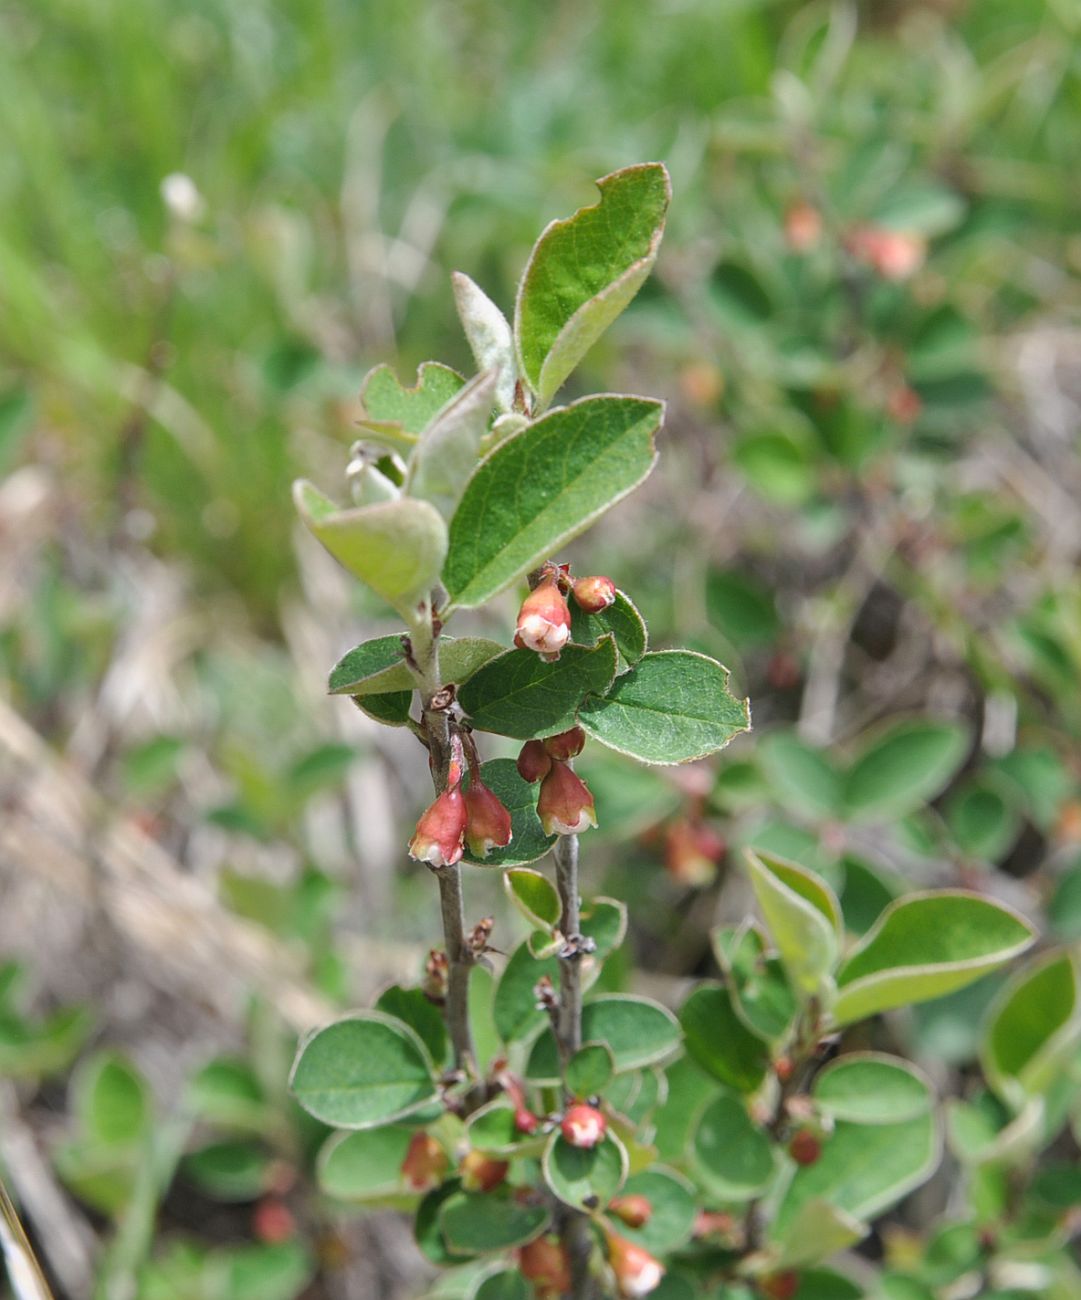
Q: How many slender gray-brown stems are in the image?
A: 2